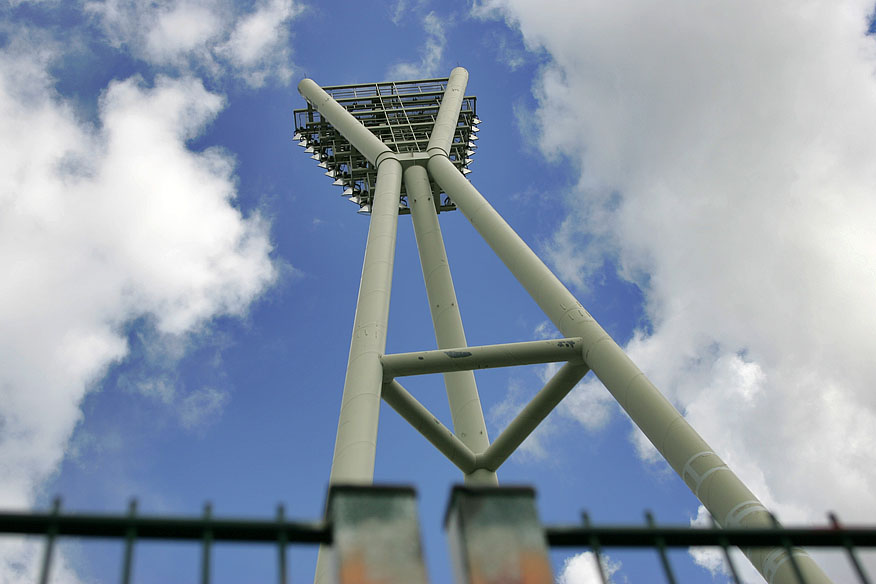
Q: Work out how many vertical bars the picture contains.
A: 9